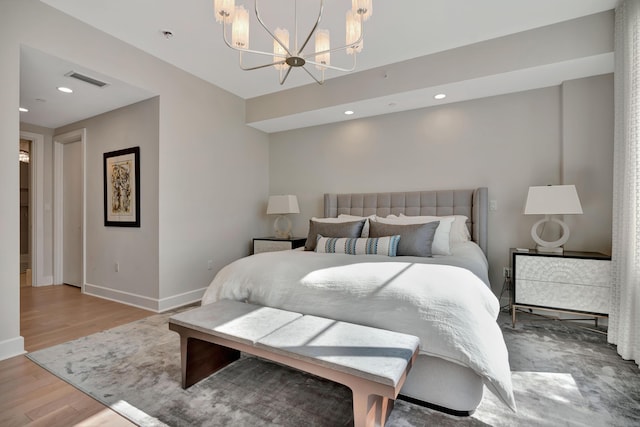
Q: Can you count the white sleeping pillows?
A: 4